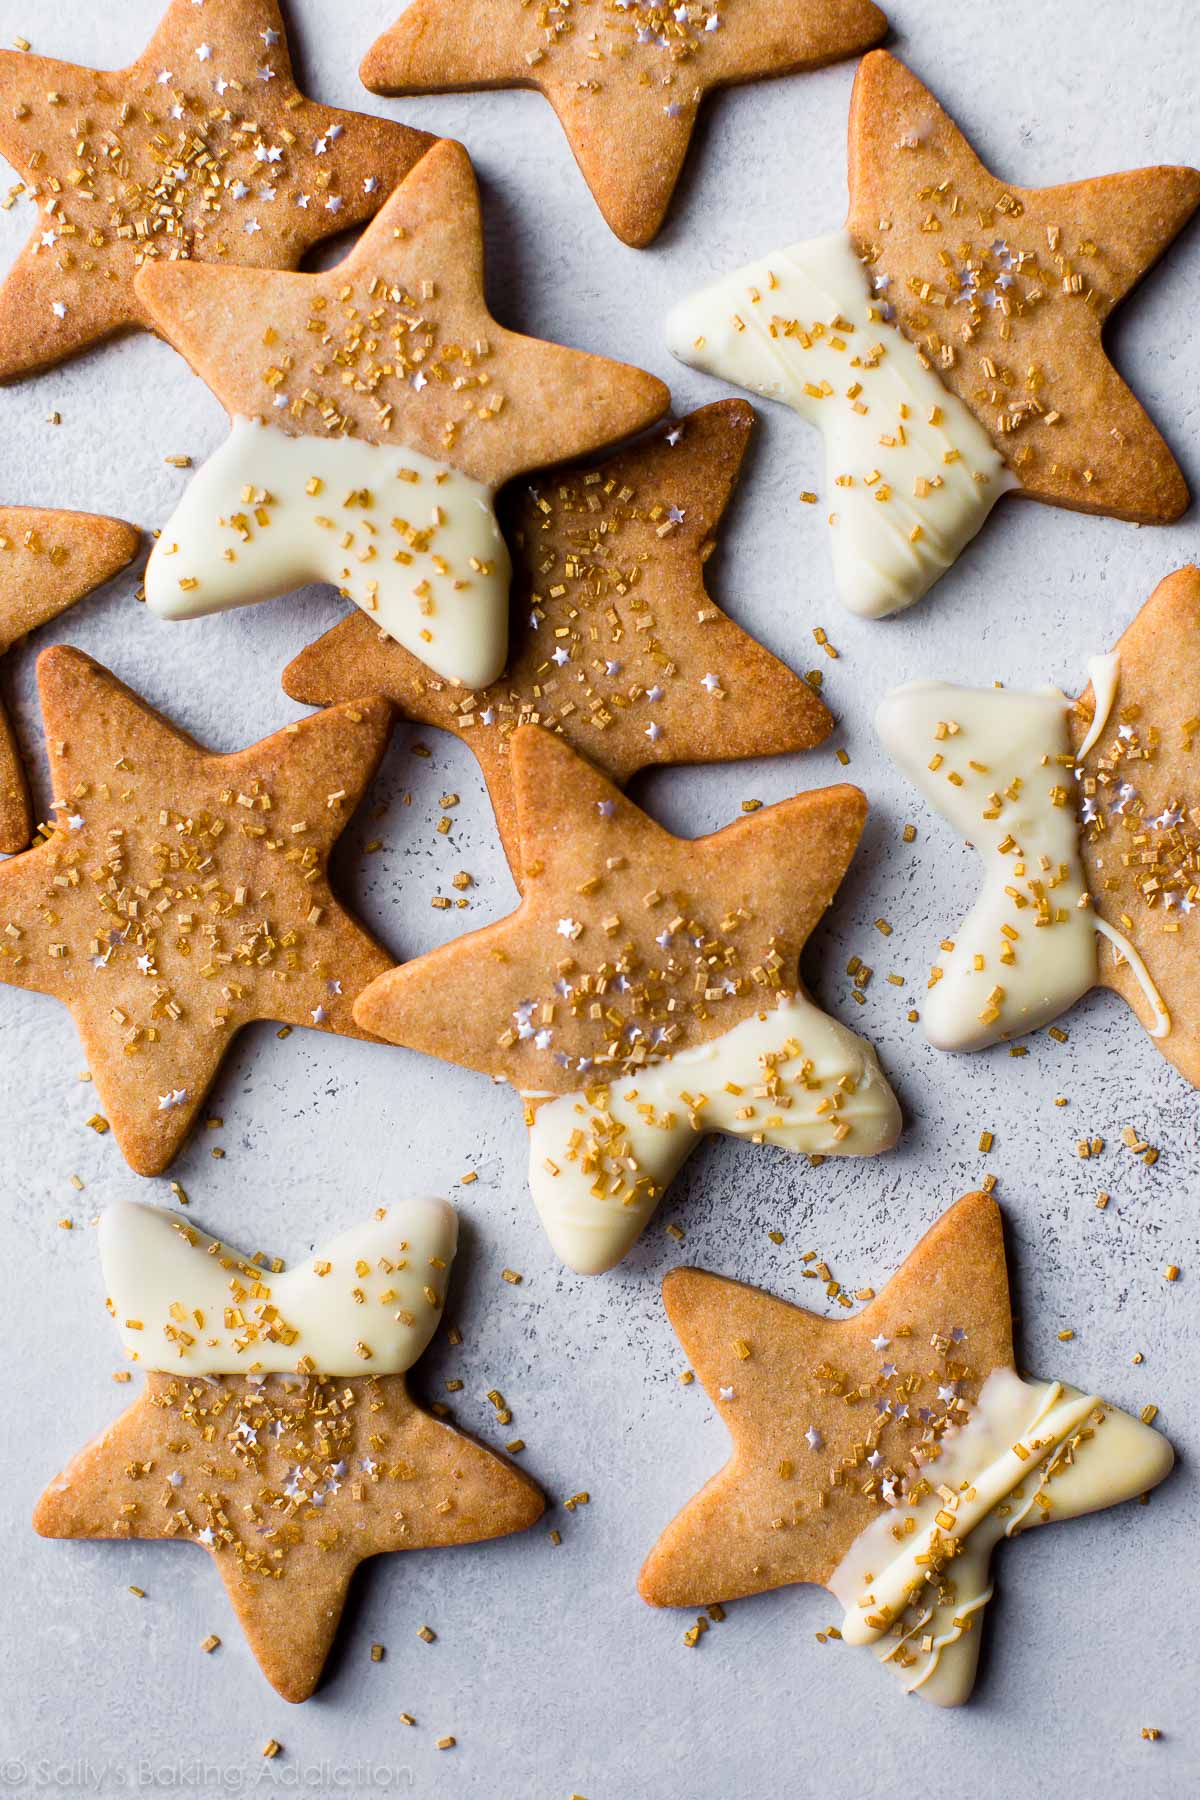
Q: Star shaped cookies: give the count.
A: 11